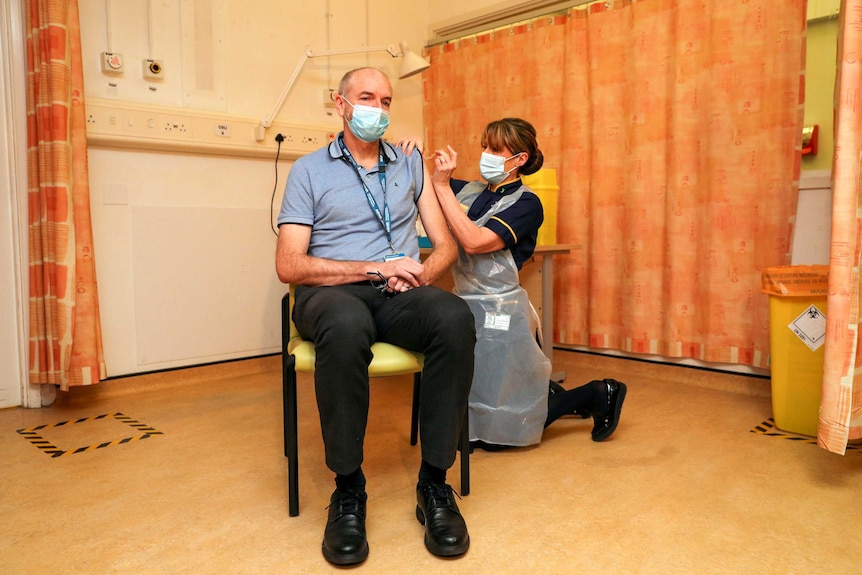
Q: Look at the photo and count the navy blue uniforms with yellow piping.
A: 1